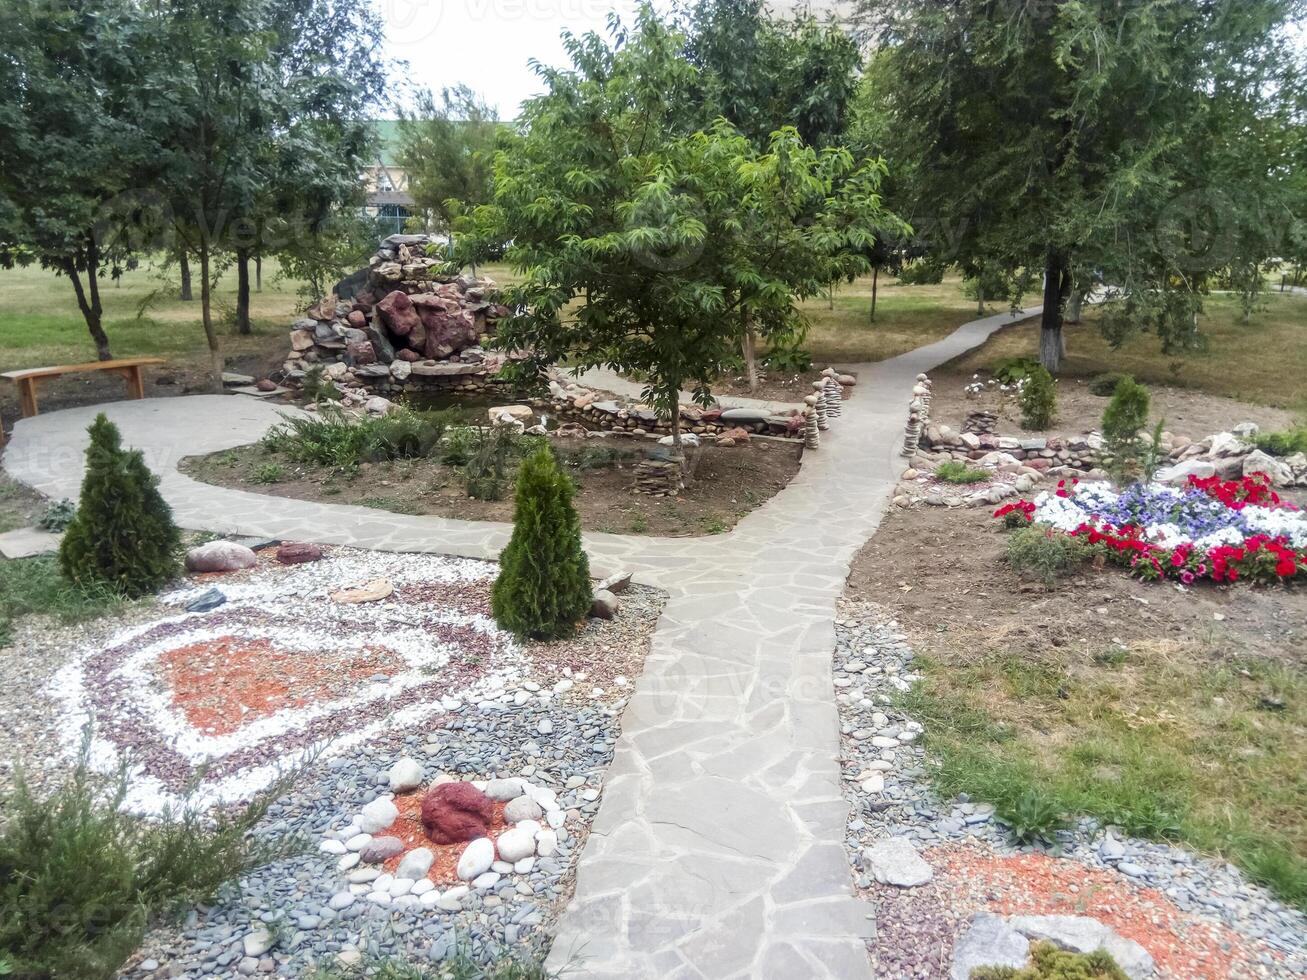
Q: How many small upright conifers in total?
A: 4